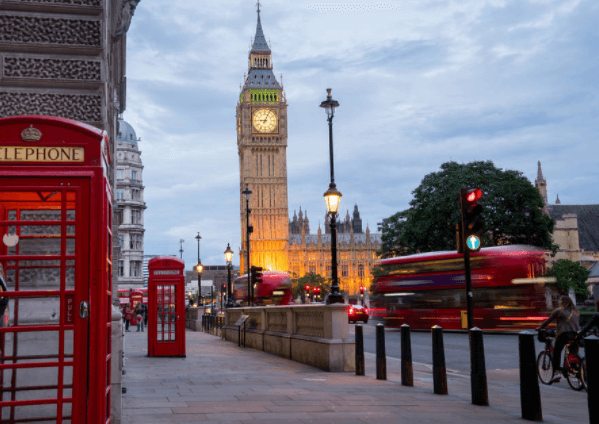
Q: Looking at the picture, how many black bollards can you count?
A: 7